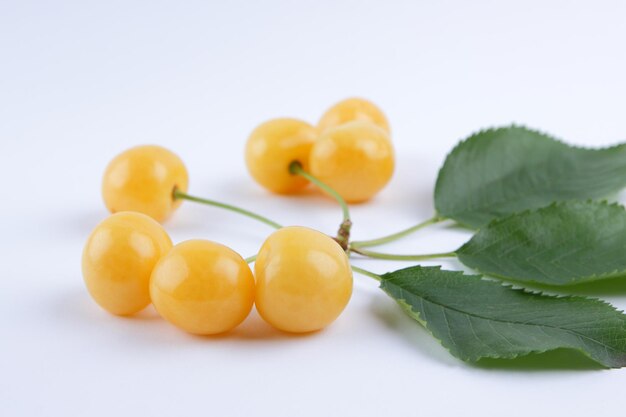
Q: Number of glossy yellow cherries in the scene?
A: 7